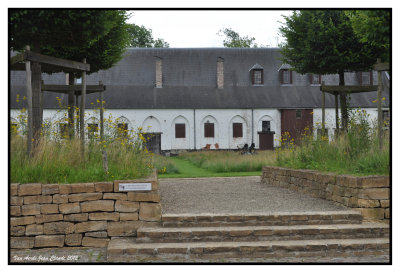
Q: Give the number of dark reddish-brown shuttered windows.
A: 3